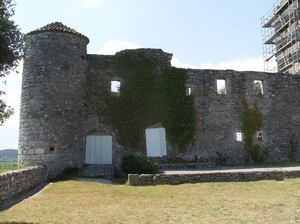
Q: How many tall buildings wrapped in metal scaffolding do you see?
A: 1